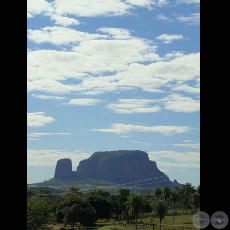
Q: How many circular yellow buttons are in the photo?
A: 0